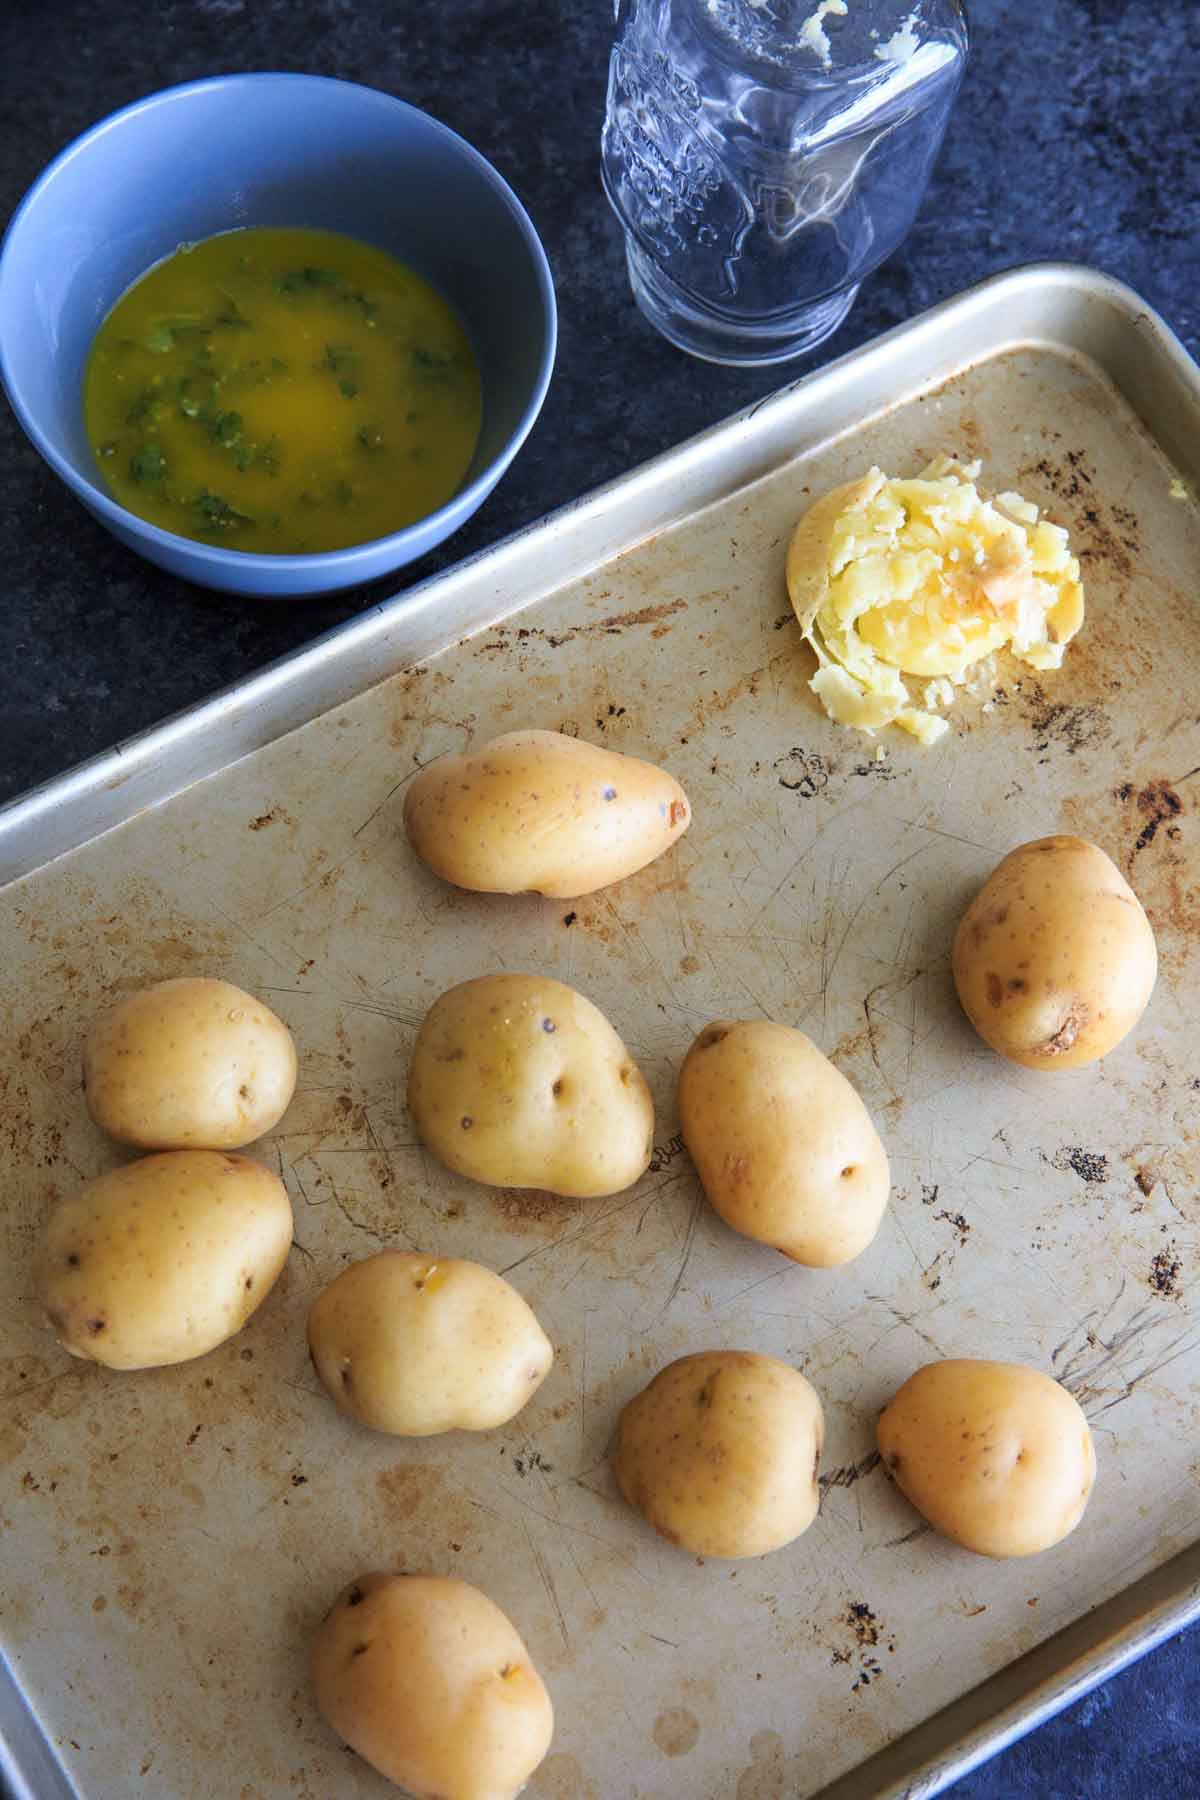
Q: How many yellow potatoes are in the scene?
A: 11